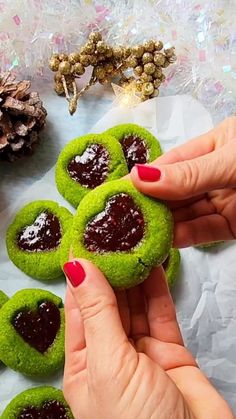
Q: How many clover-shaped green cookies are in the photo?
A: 0